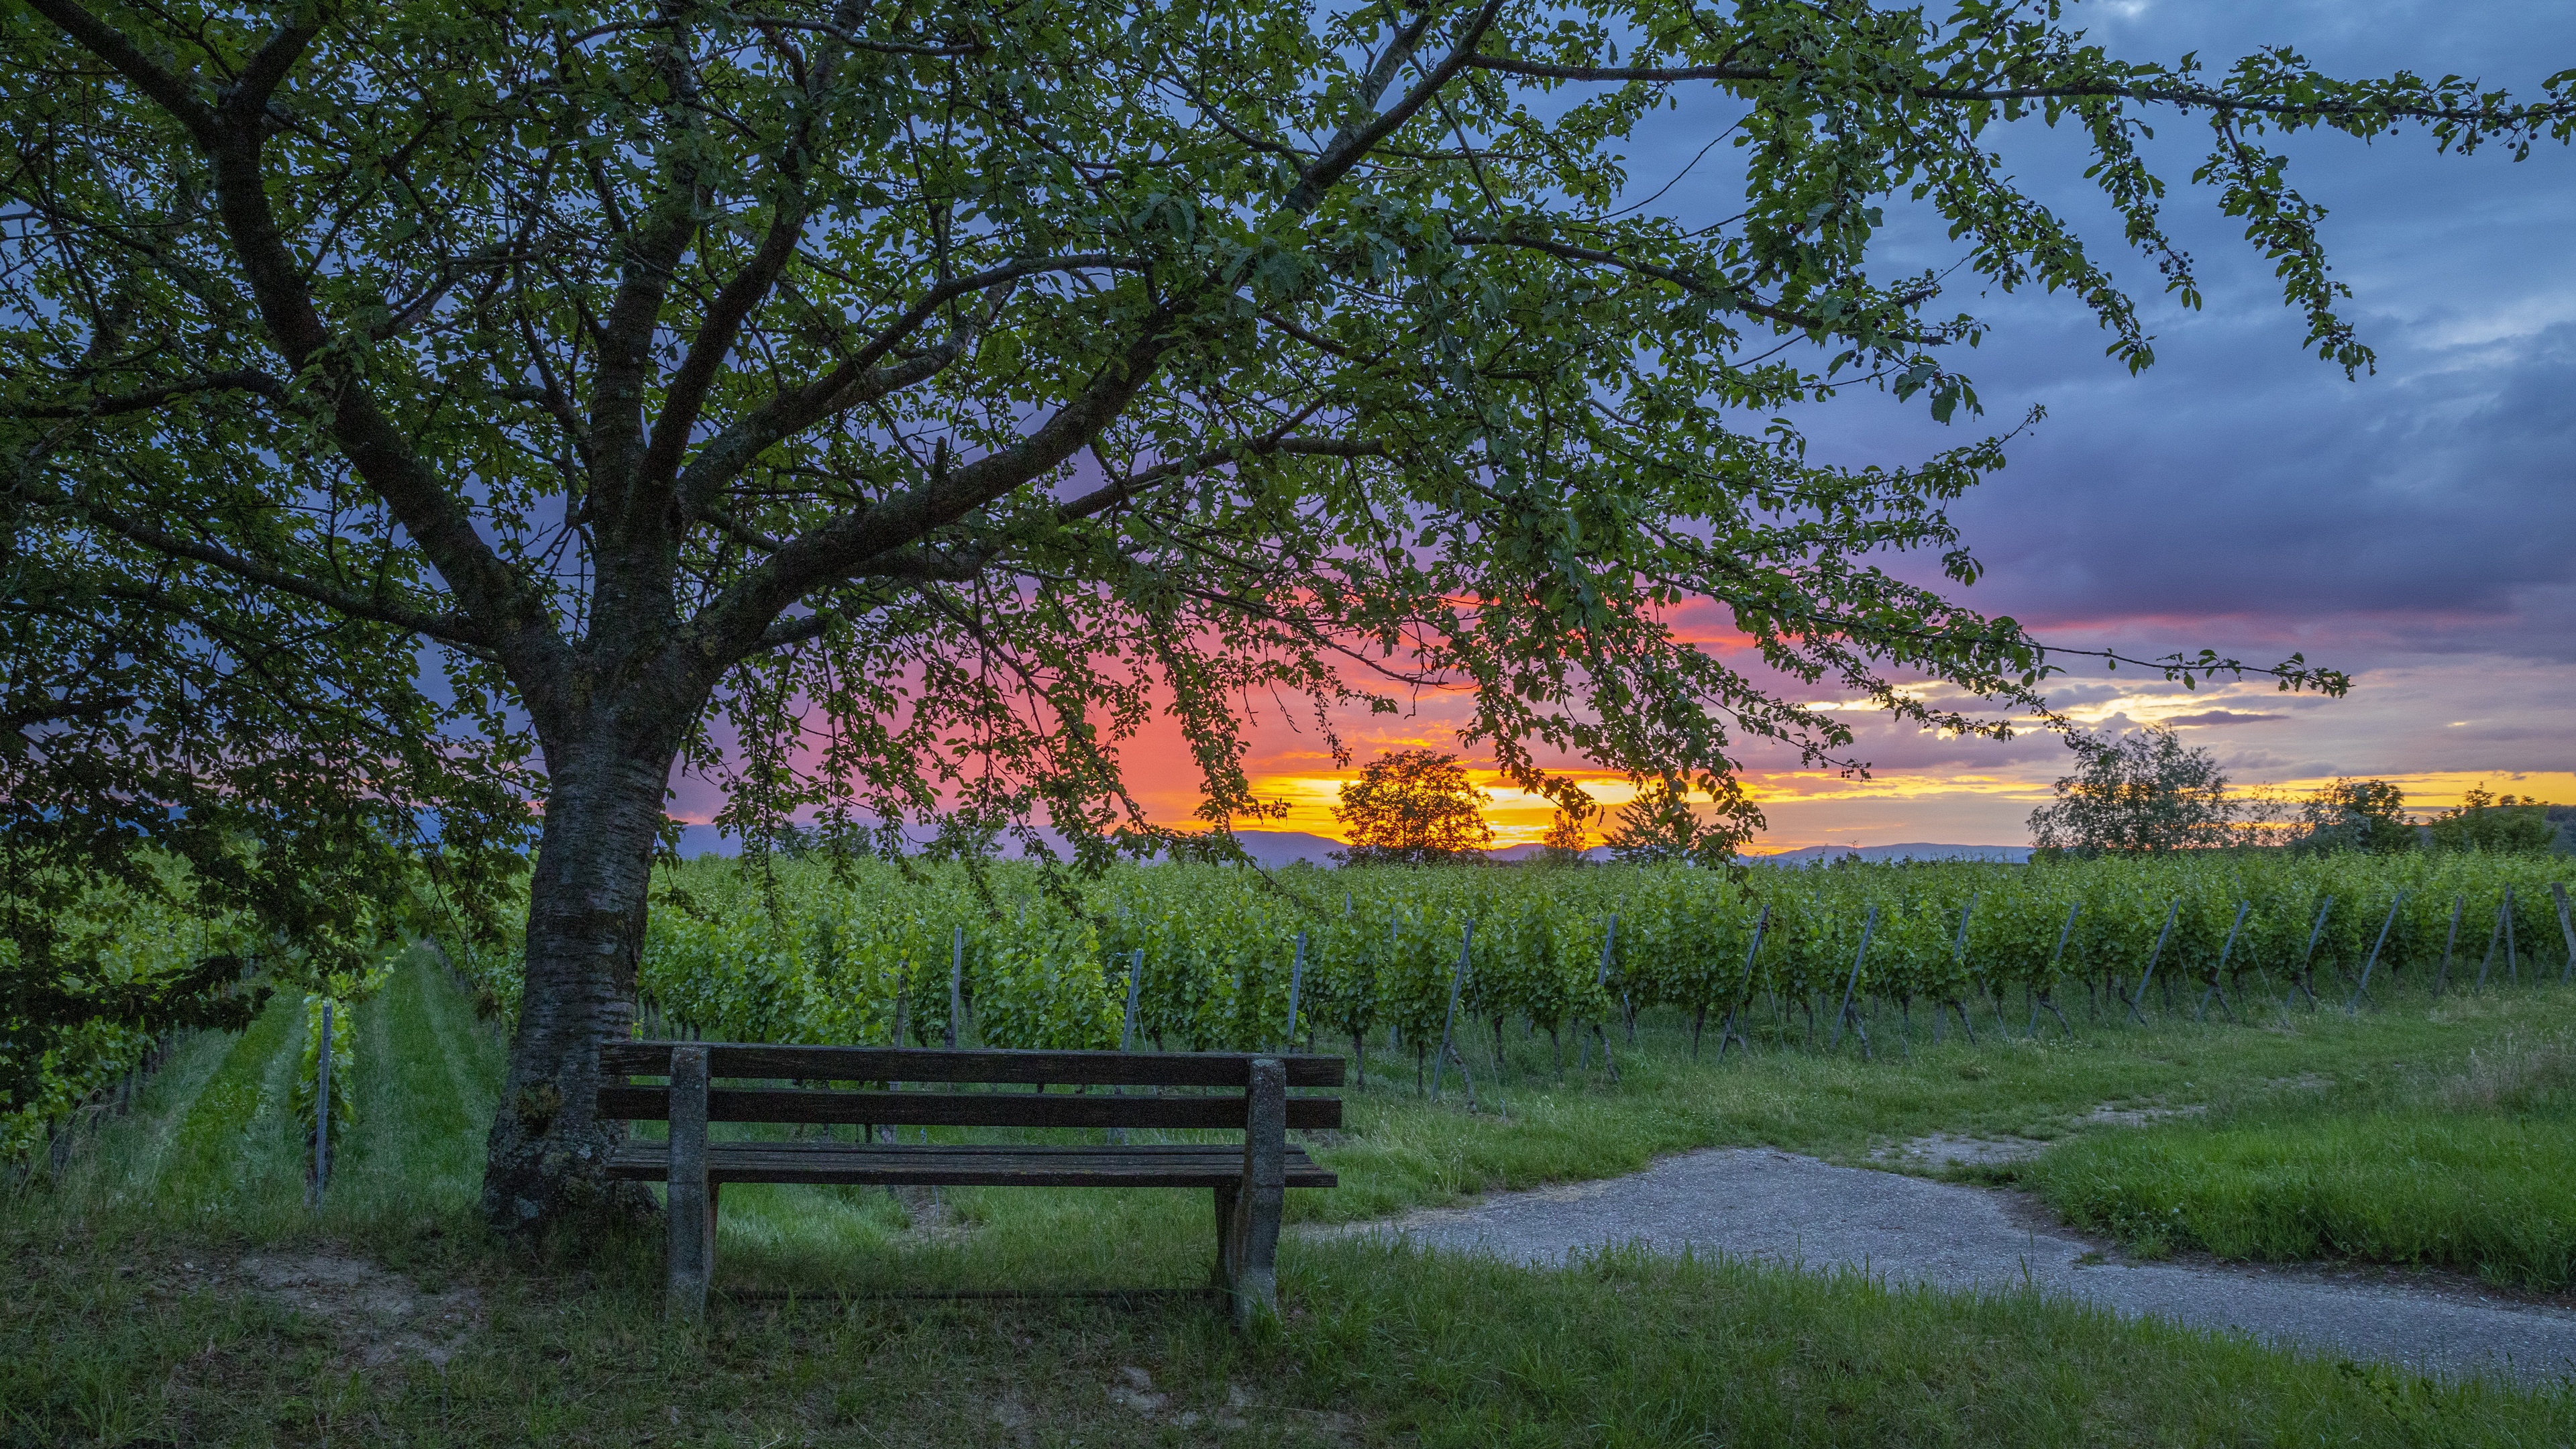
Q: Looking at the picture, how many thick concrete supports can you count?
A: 2